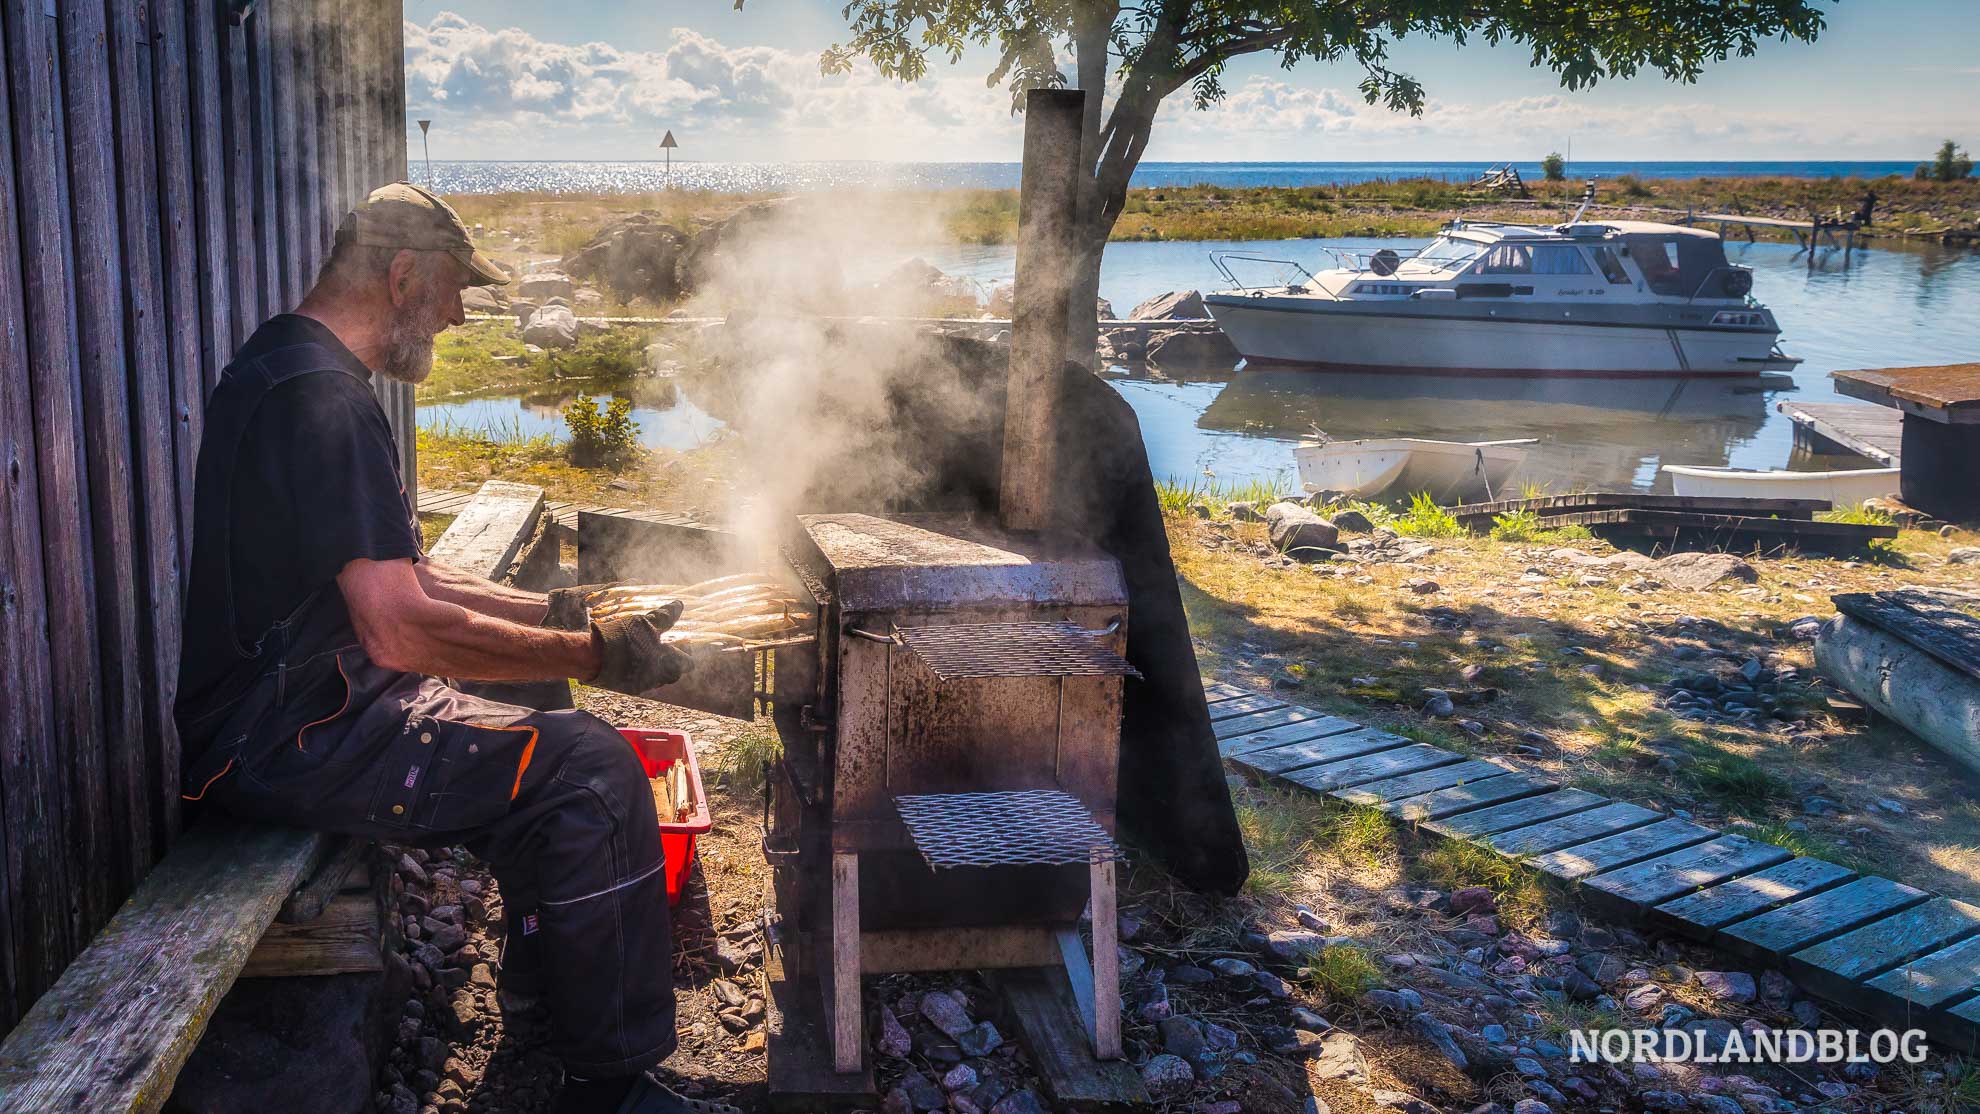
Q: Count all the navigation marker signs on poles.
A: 2